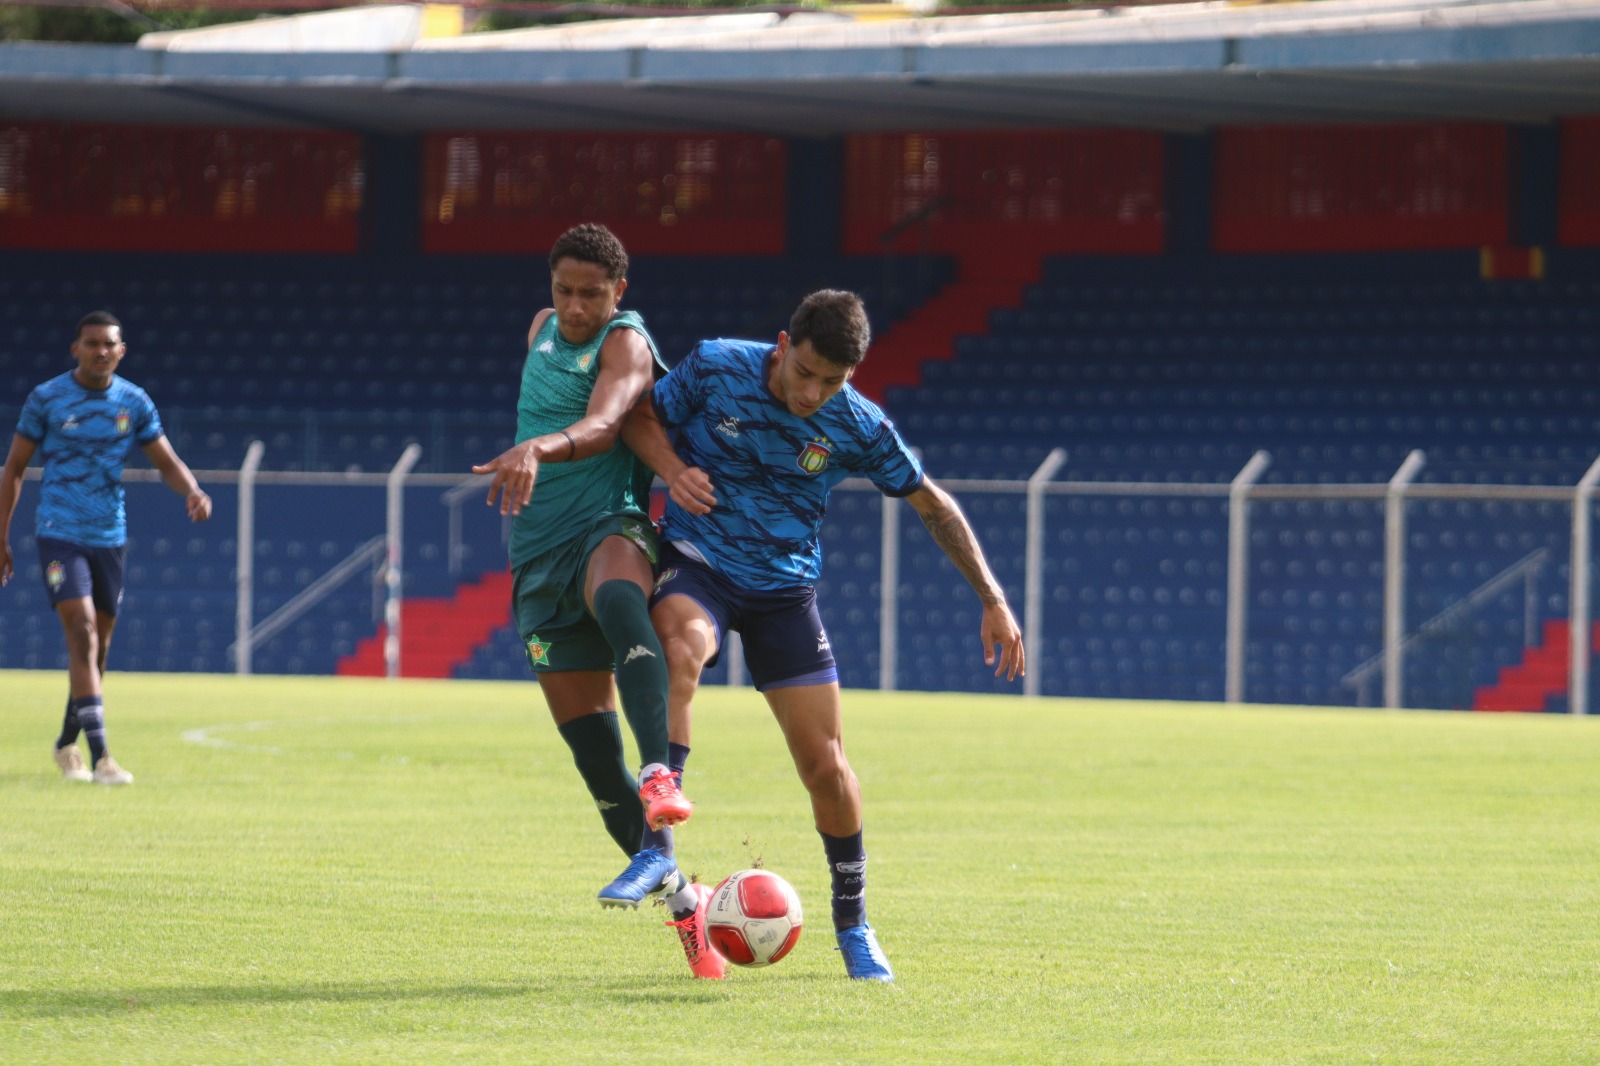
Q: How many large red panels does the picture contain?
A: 5